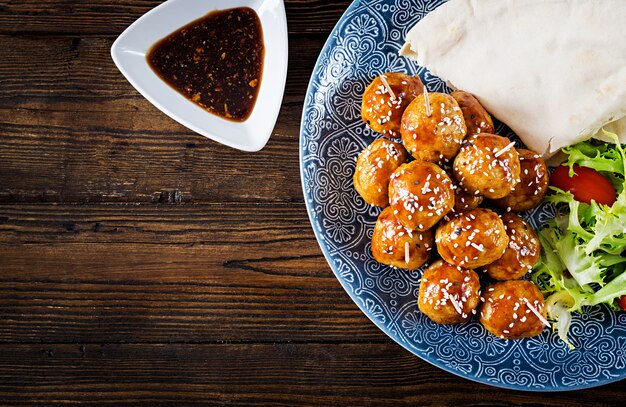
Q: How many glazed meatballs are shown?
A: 13